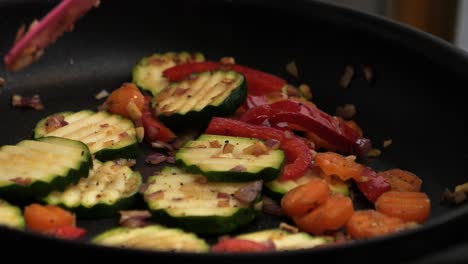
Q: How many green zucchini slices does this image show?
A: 11